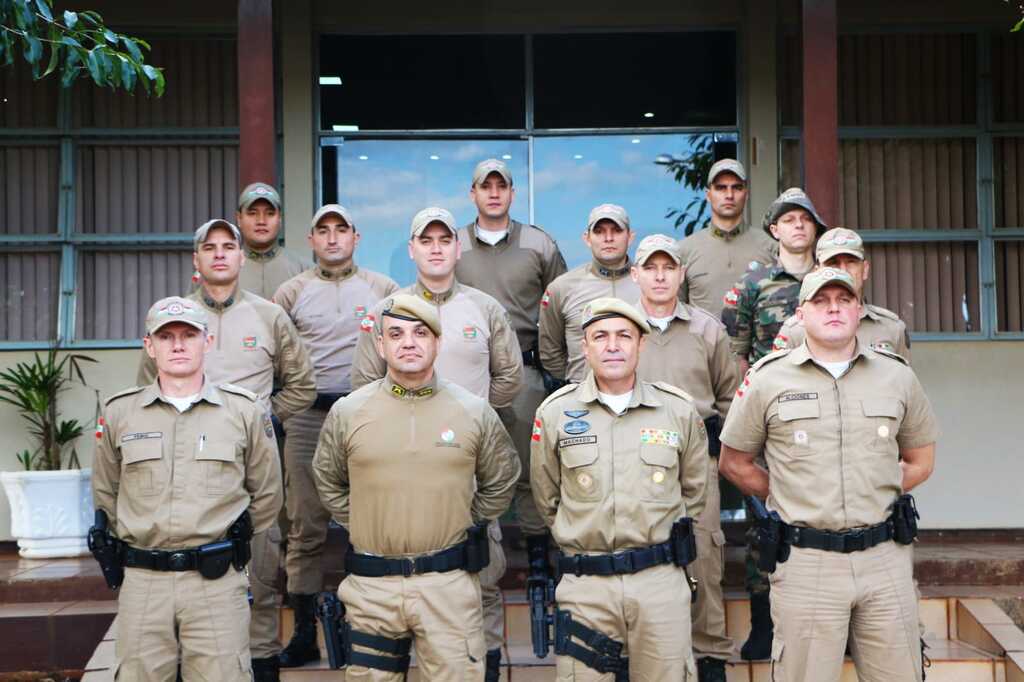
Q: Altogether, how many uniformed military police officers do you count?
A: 14